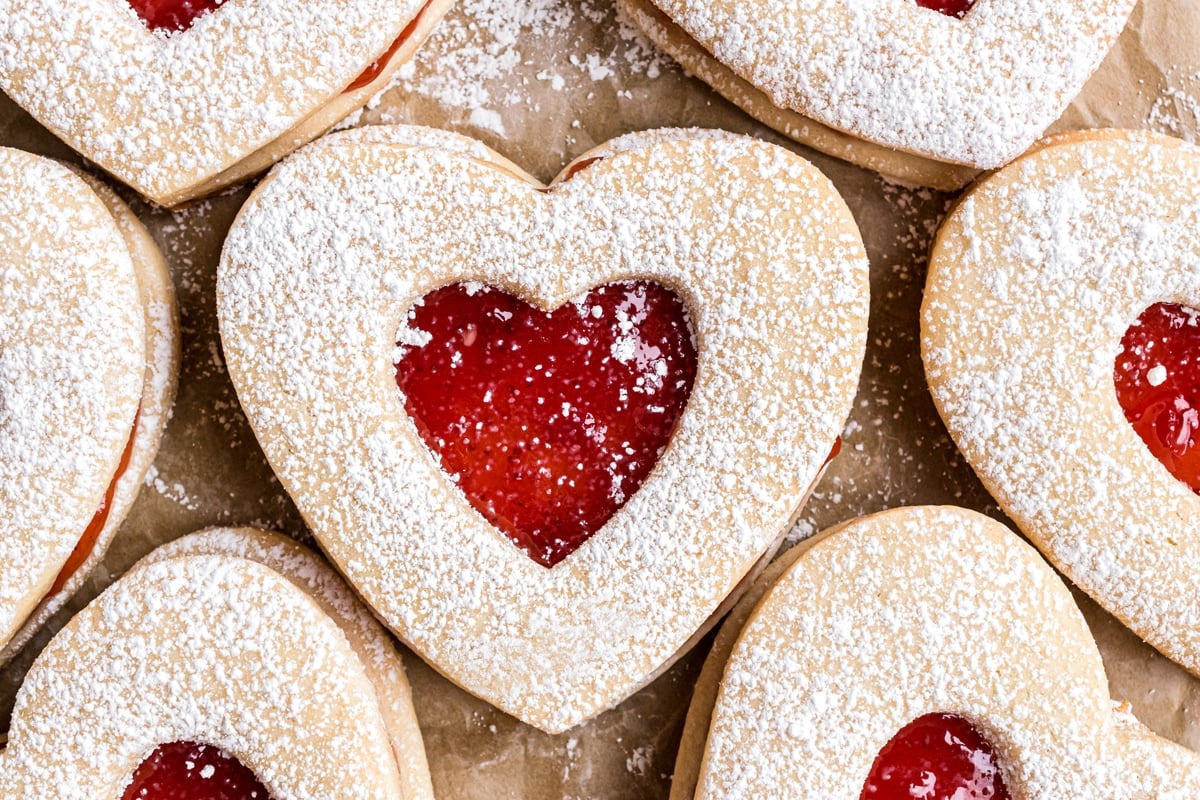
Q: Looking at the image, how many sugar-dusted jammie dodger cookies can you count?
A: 7